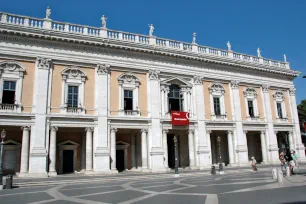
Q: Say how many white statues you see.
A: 7